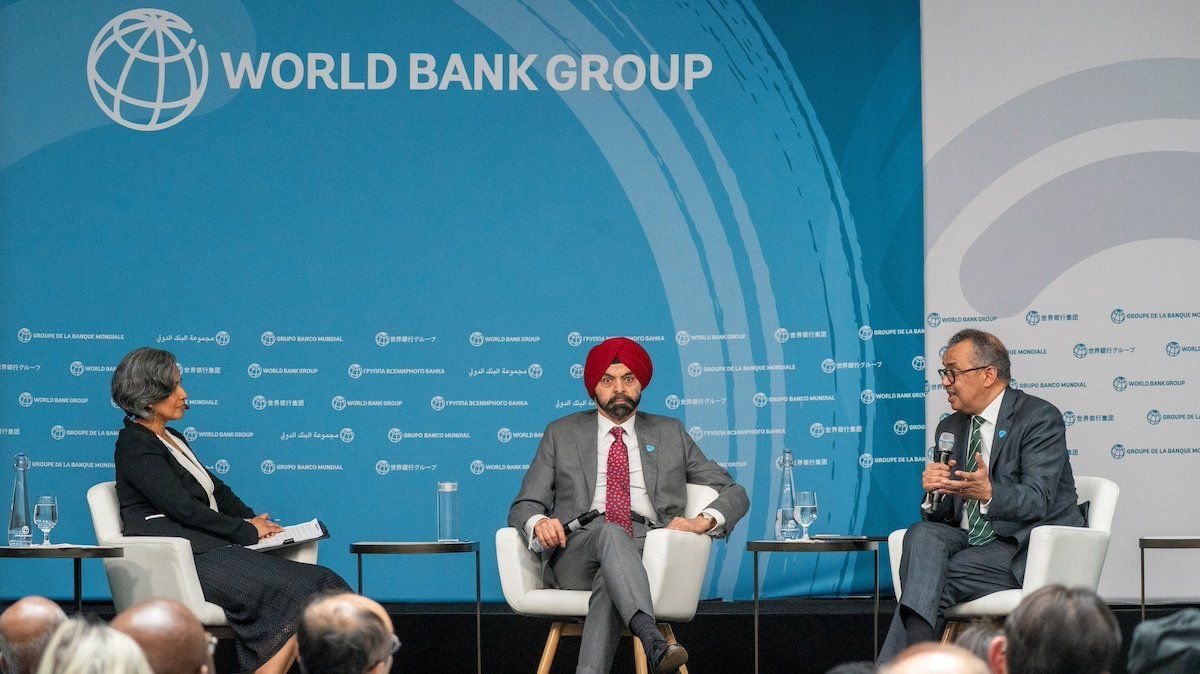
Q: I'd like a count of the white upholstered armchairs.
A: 3